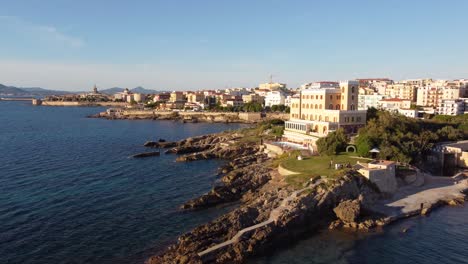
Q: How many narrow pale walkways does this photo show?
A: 1